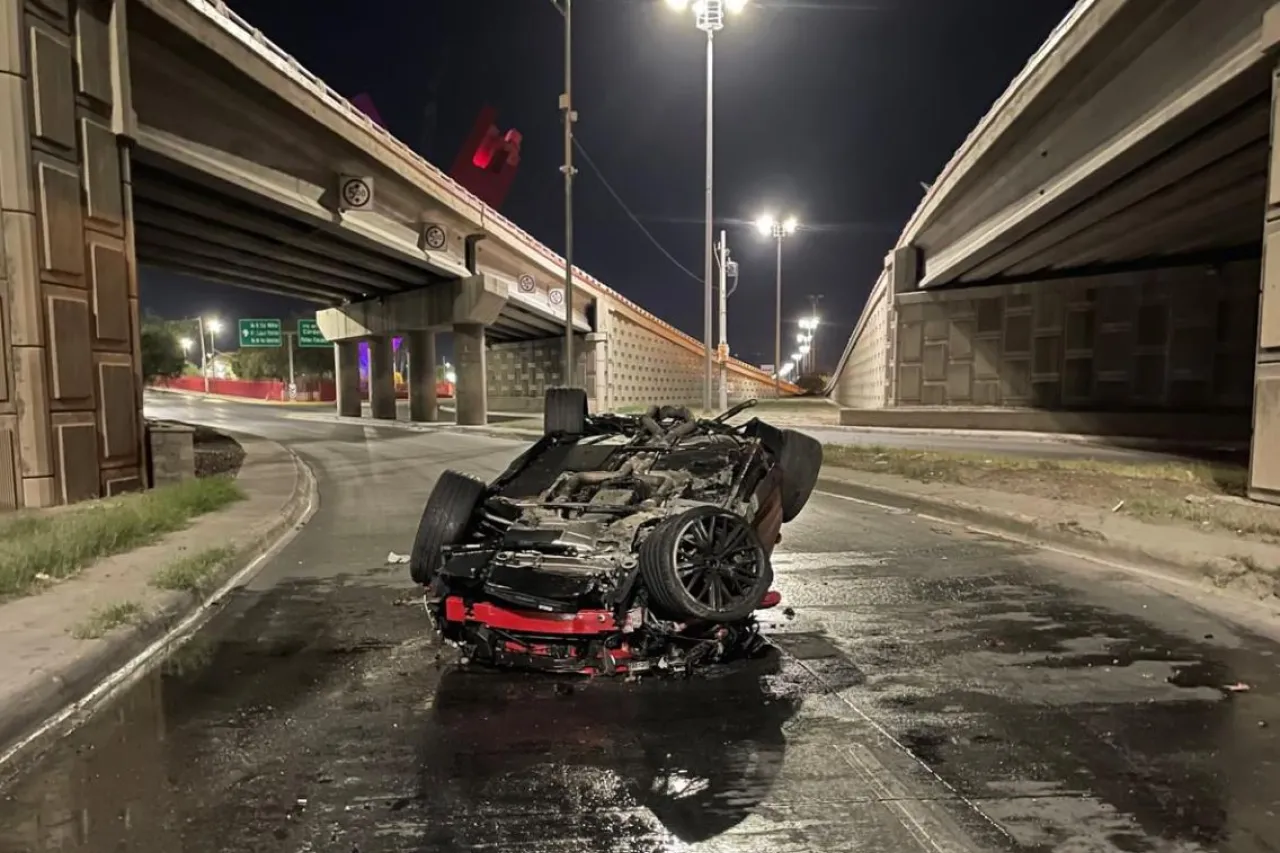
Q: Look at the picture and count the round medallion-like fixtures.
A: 4